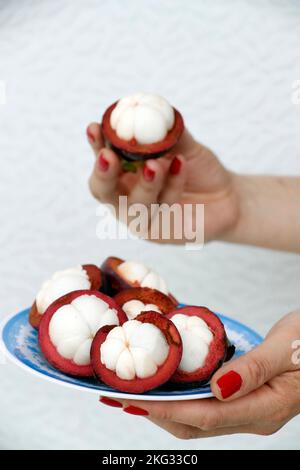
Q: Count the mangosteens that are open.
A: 7